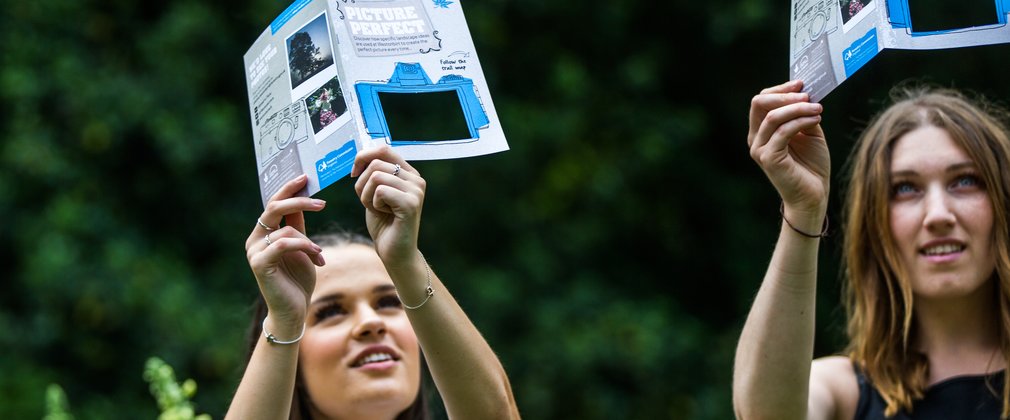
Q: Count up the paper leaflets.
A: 2